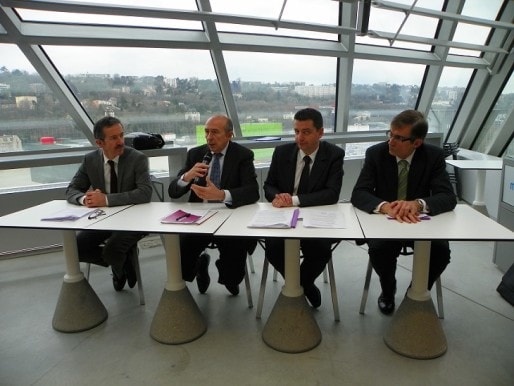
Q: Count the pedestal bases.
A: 4